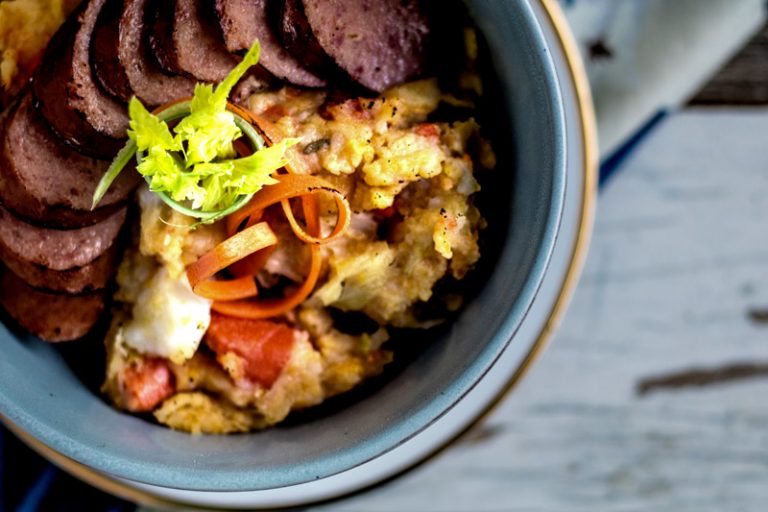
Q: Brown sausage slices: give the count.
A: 8